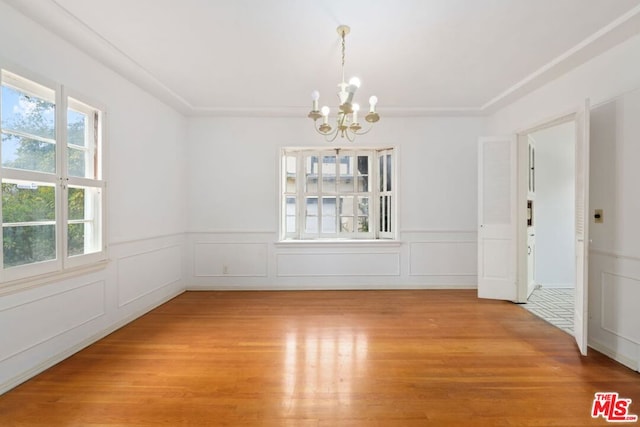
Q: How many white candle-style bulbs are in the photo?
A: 5